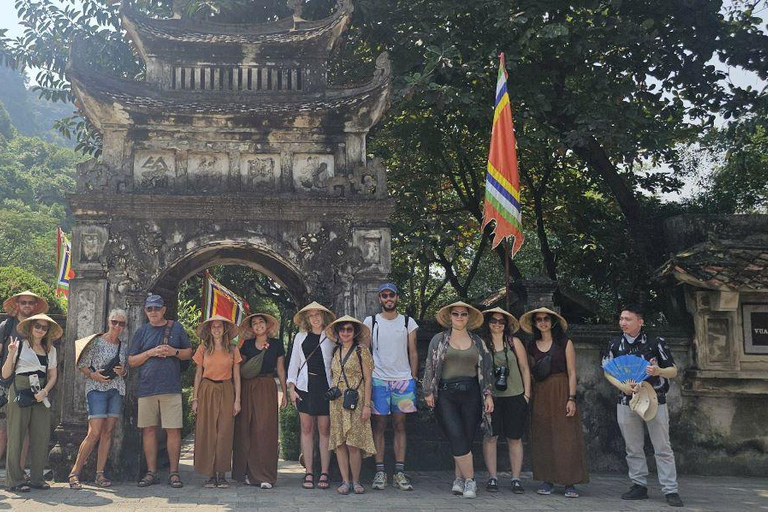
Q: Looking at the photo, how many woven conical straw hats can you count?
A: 10